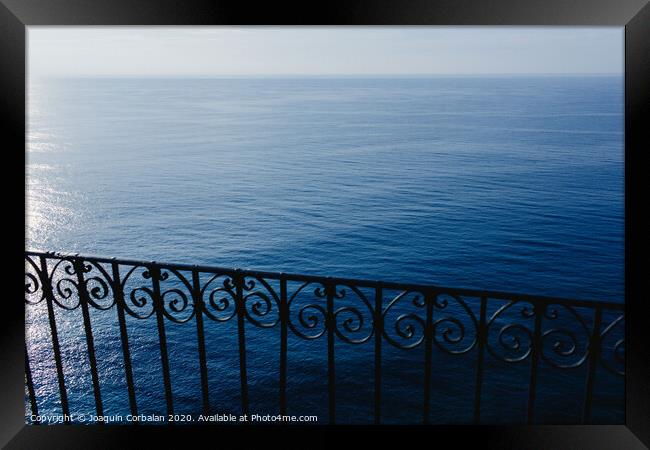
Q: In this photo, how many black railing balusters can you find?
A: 14